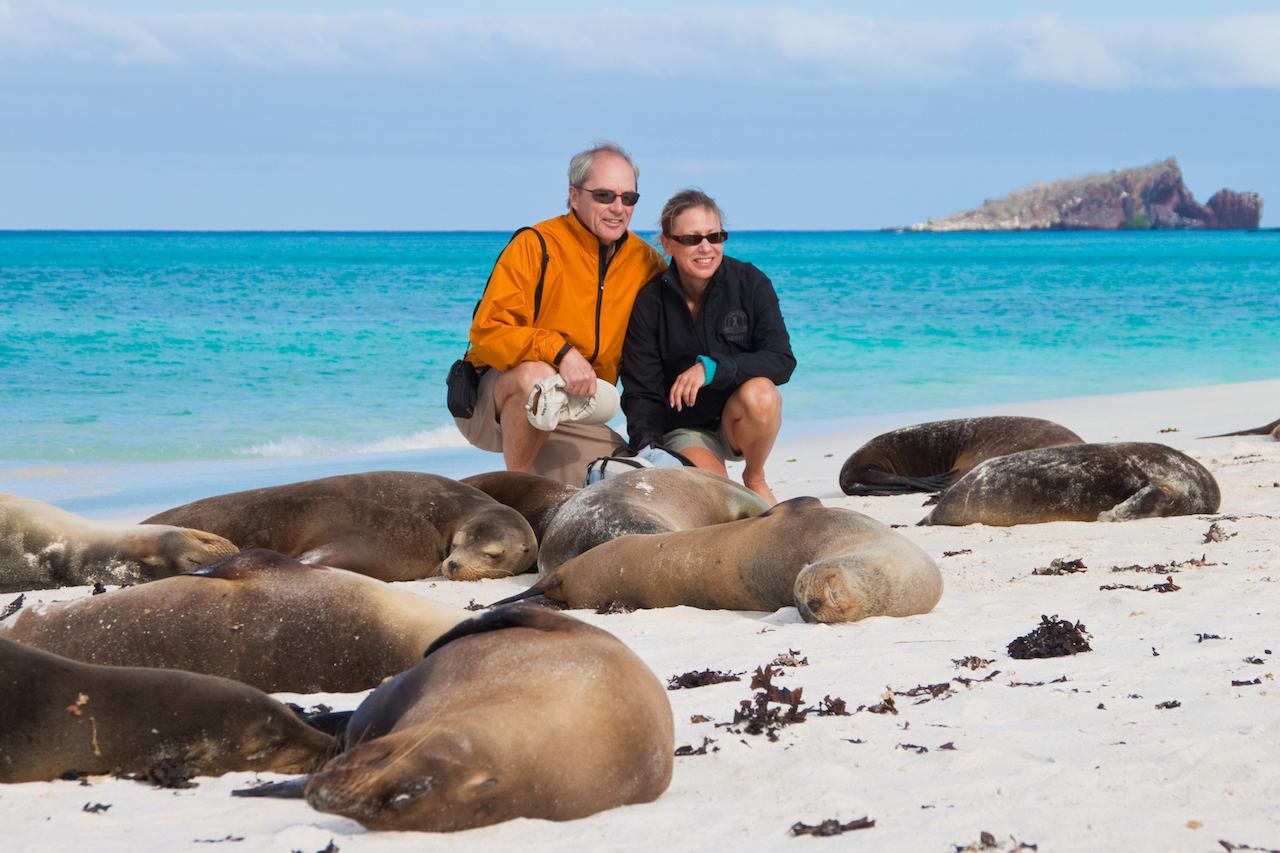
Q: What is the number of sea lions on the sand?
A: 11